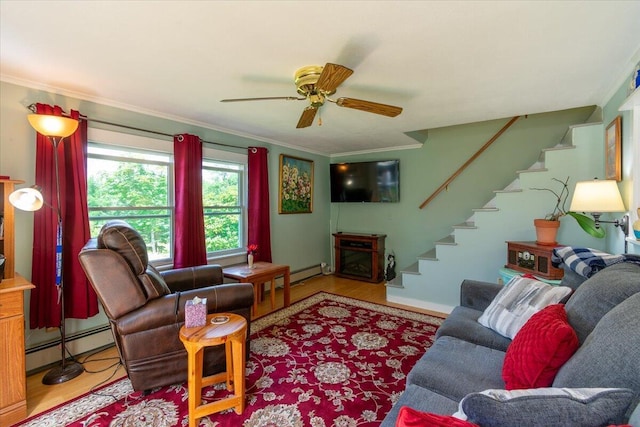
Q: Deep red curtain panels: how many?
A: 3